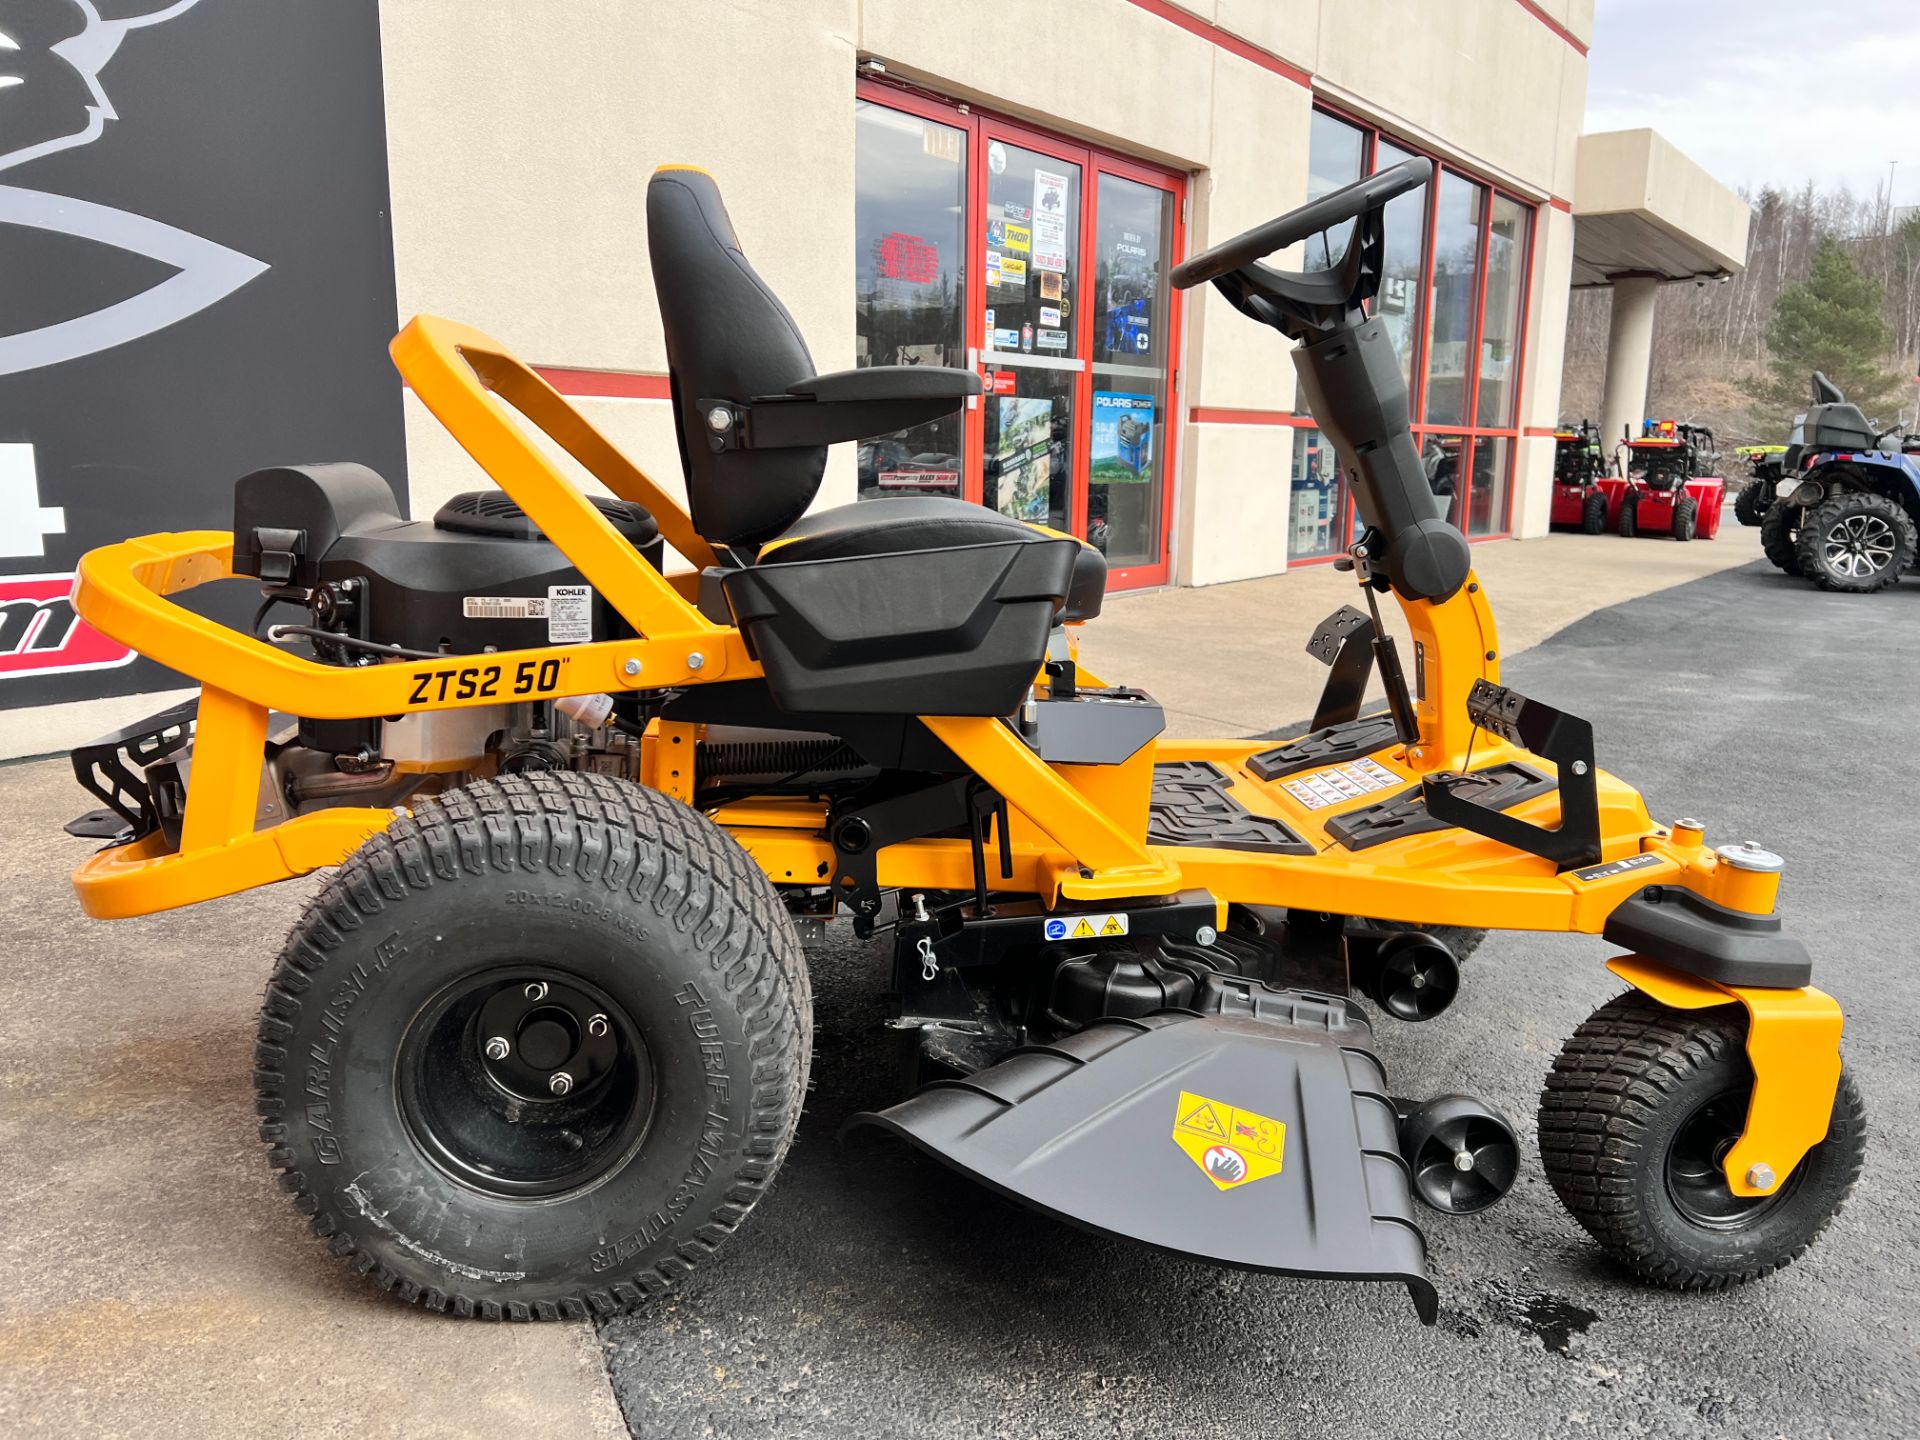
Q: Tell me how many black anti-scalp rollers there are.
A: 2